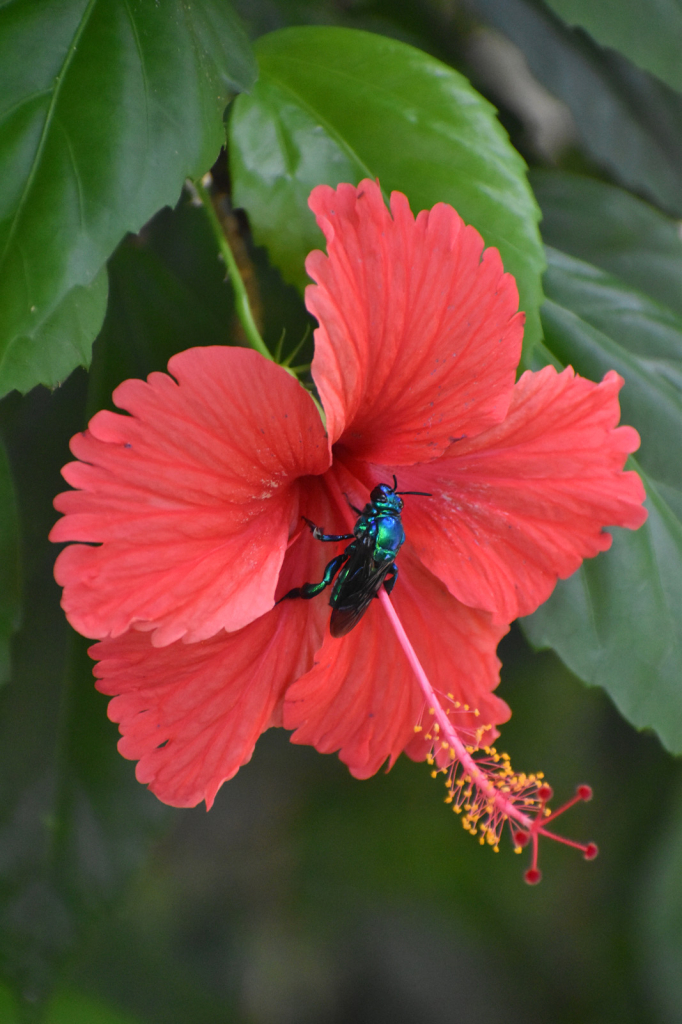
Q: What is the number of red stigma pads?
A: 5